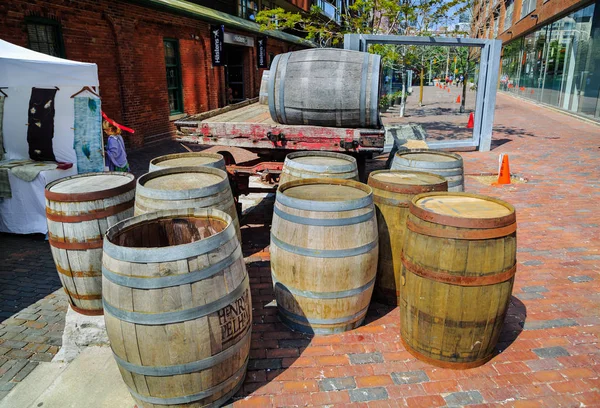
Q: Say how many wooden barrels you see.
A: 11